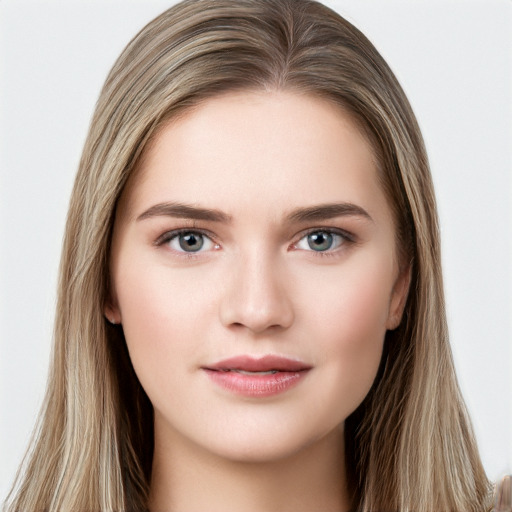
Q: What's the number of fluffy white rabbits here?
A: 0